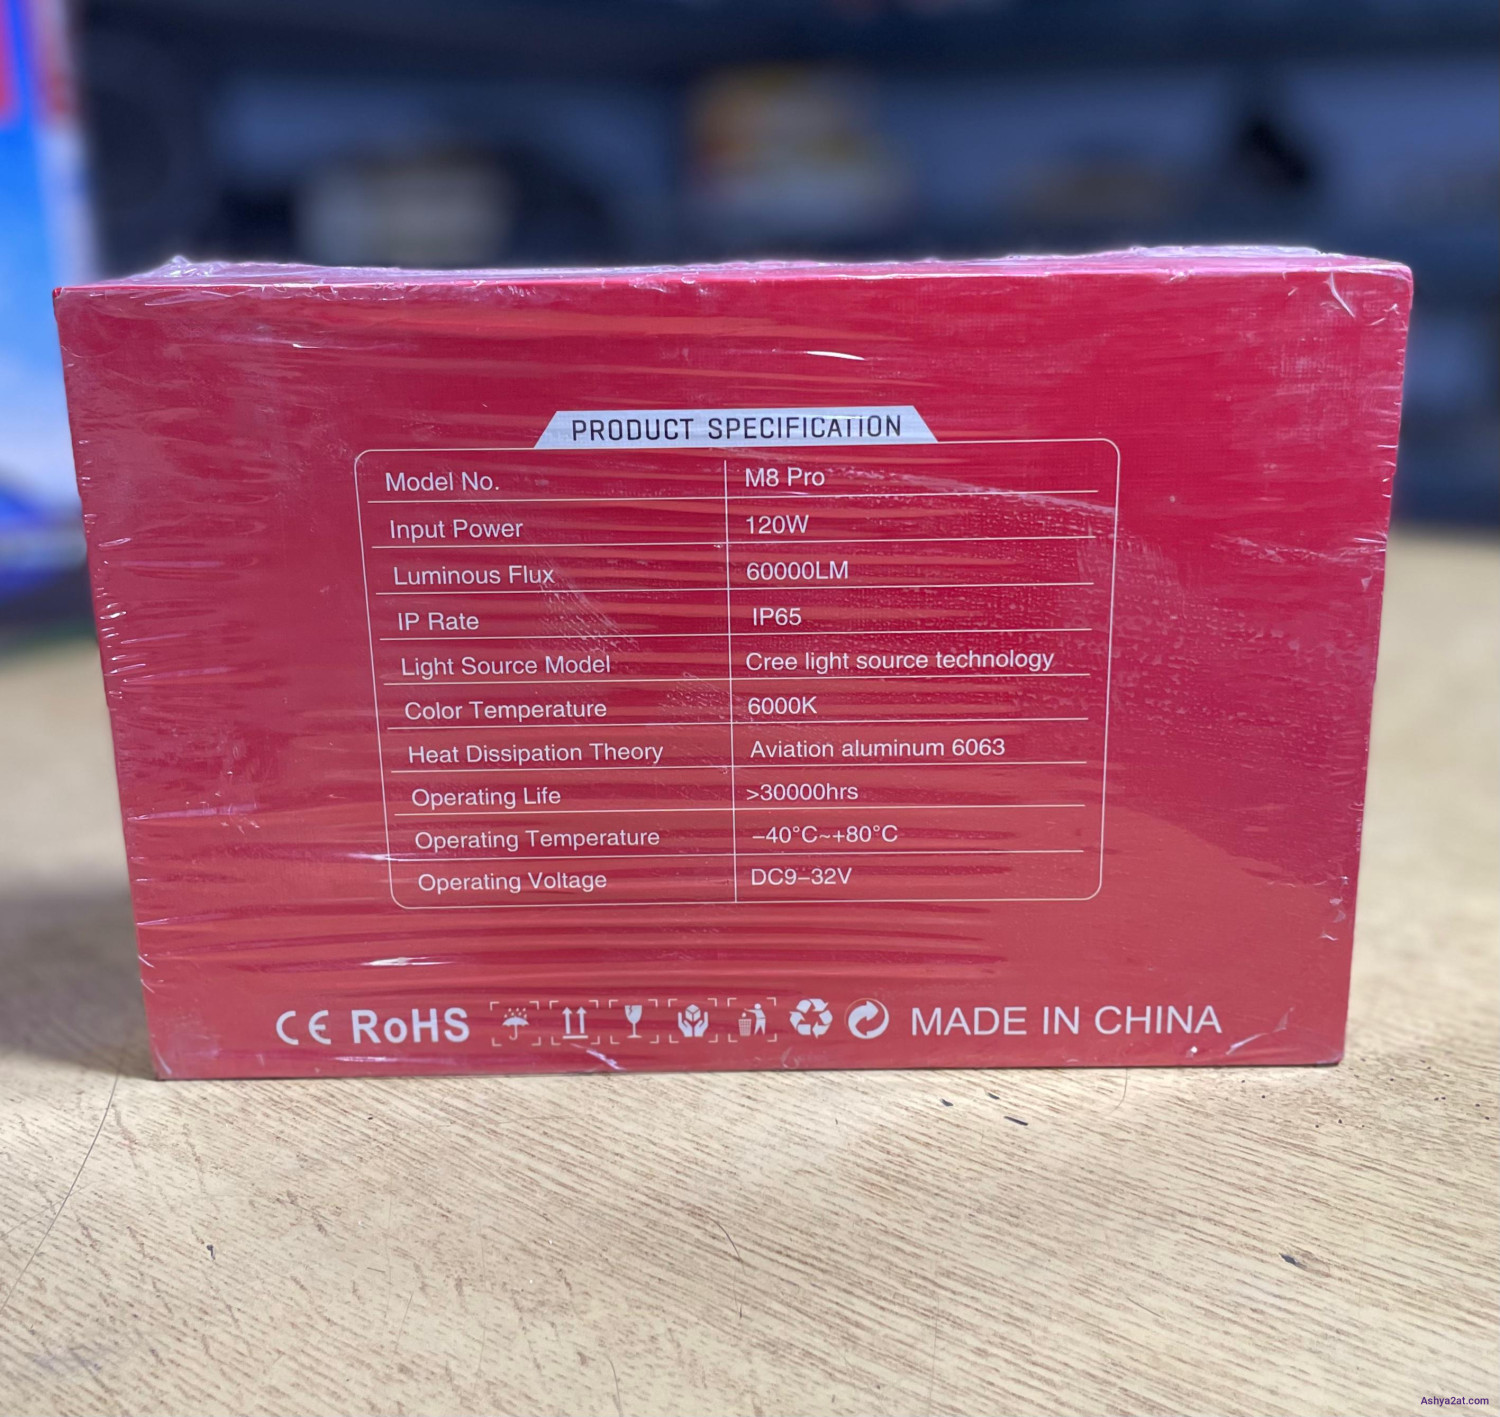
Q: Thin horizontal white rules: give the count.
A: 9